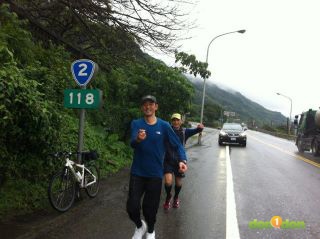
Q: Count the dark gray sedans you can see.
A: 1